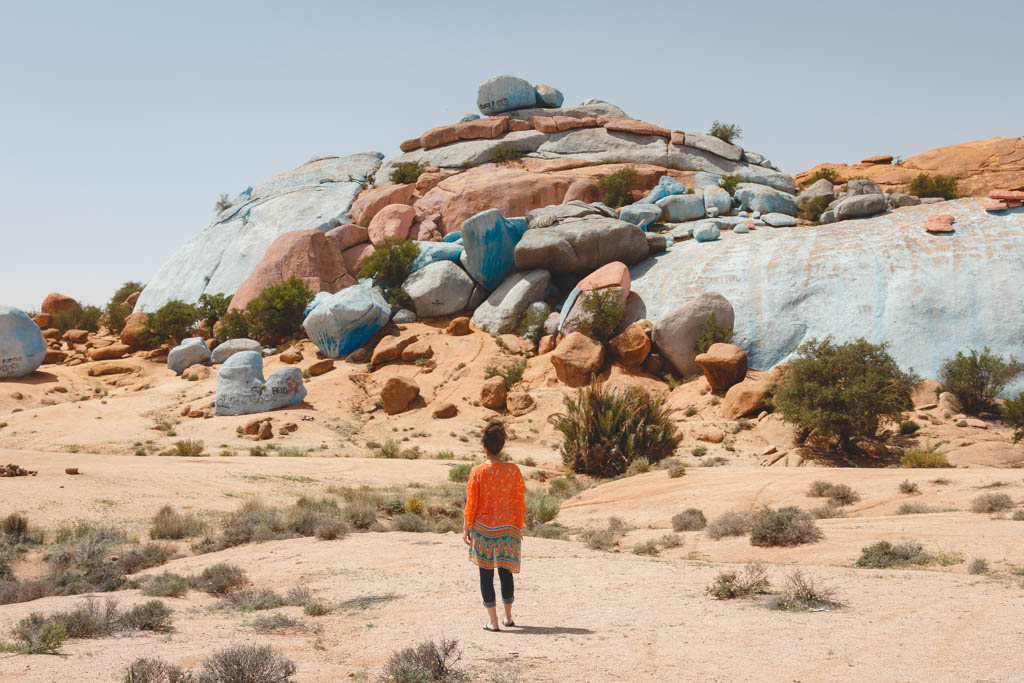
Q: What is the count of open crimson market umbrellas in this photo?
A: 0